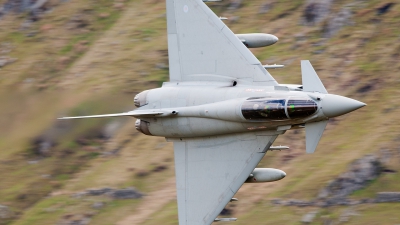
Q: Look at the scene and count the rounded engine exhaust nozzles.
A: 2